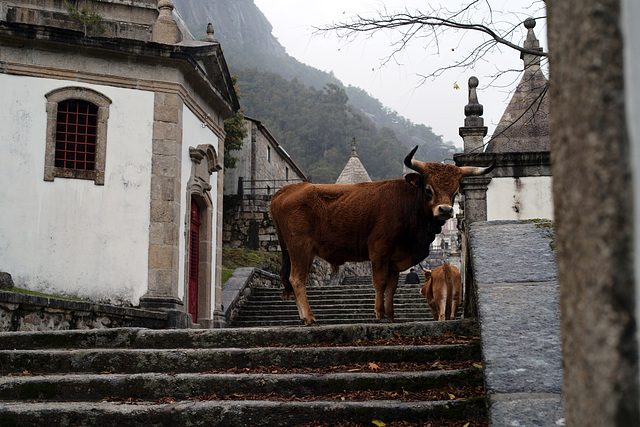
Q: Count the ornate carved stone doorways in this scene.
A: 1